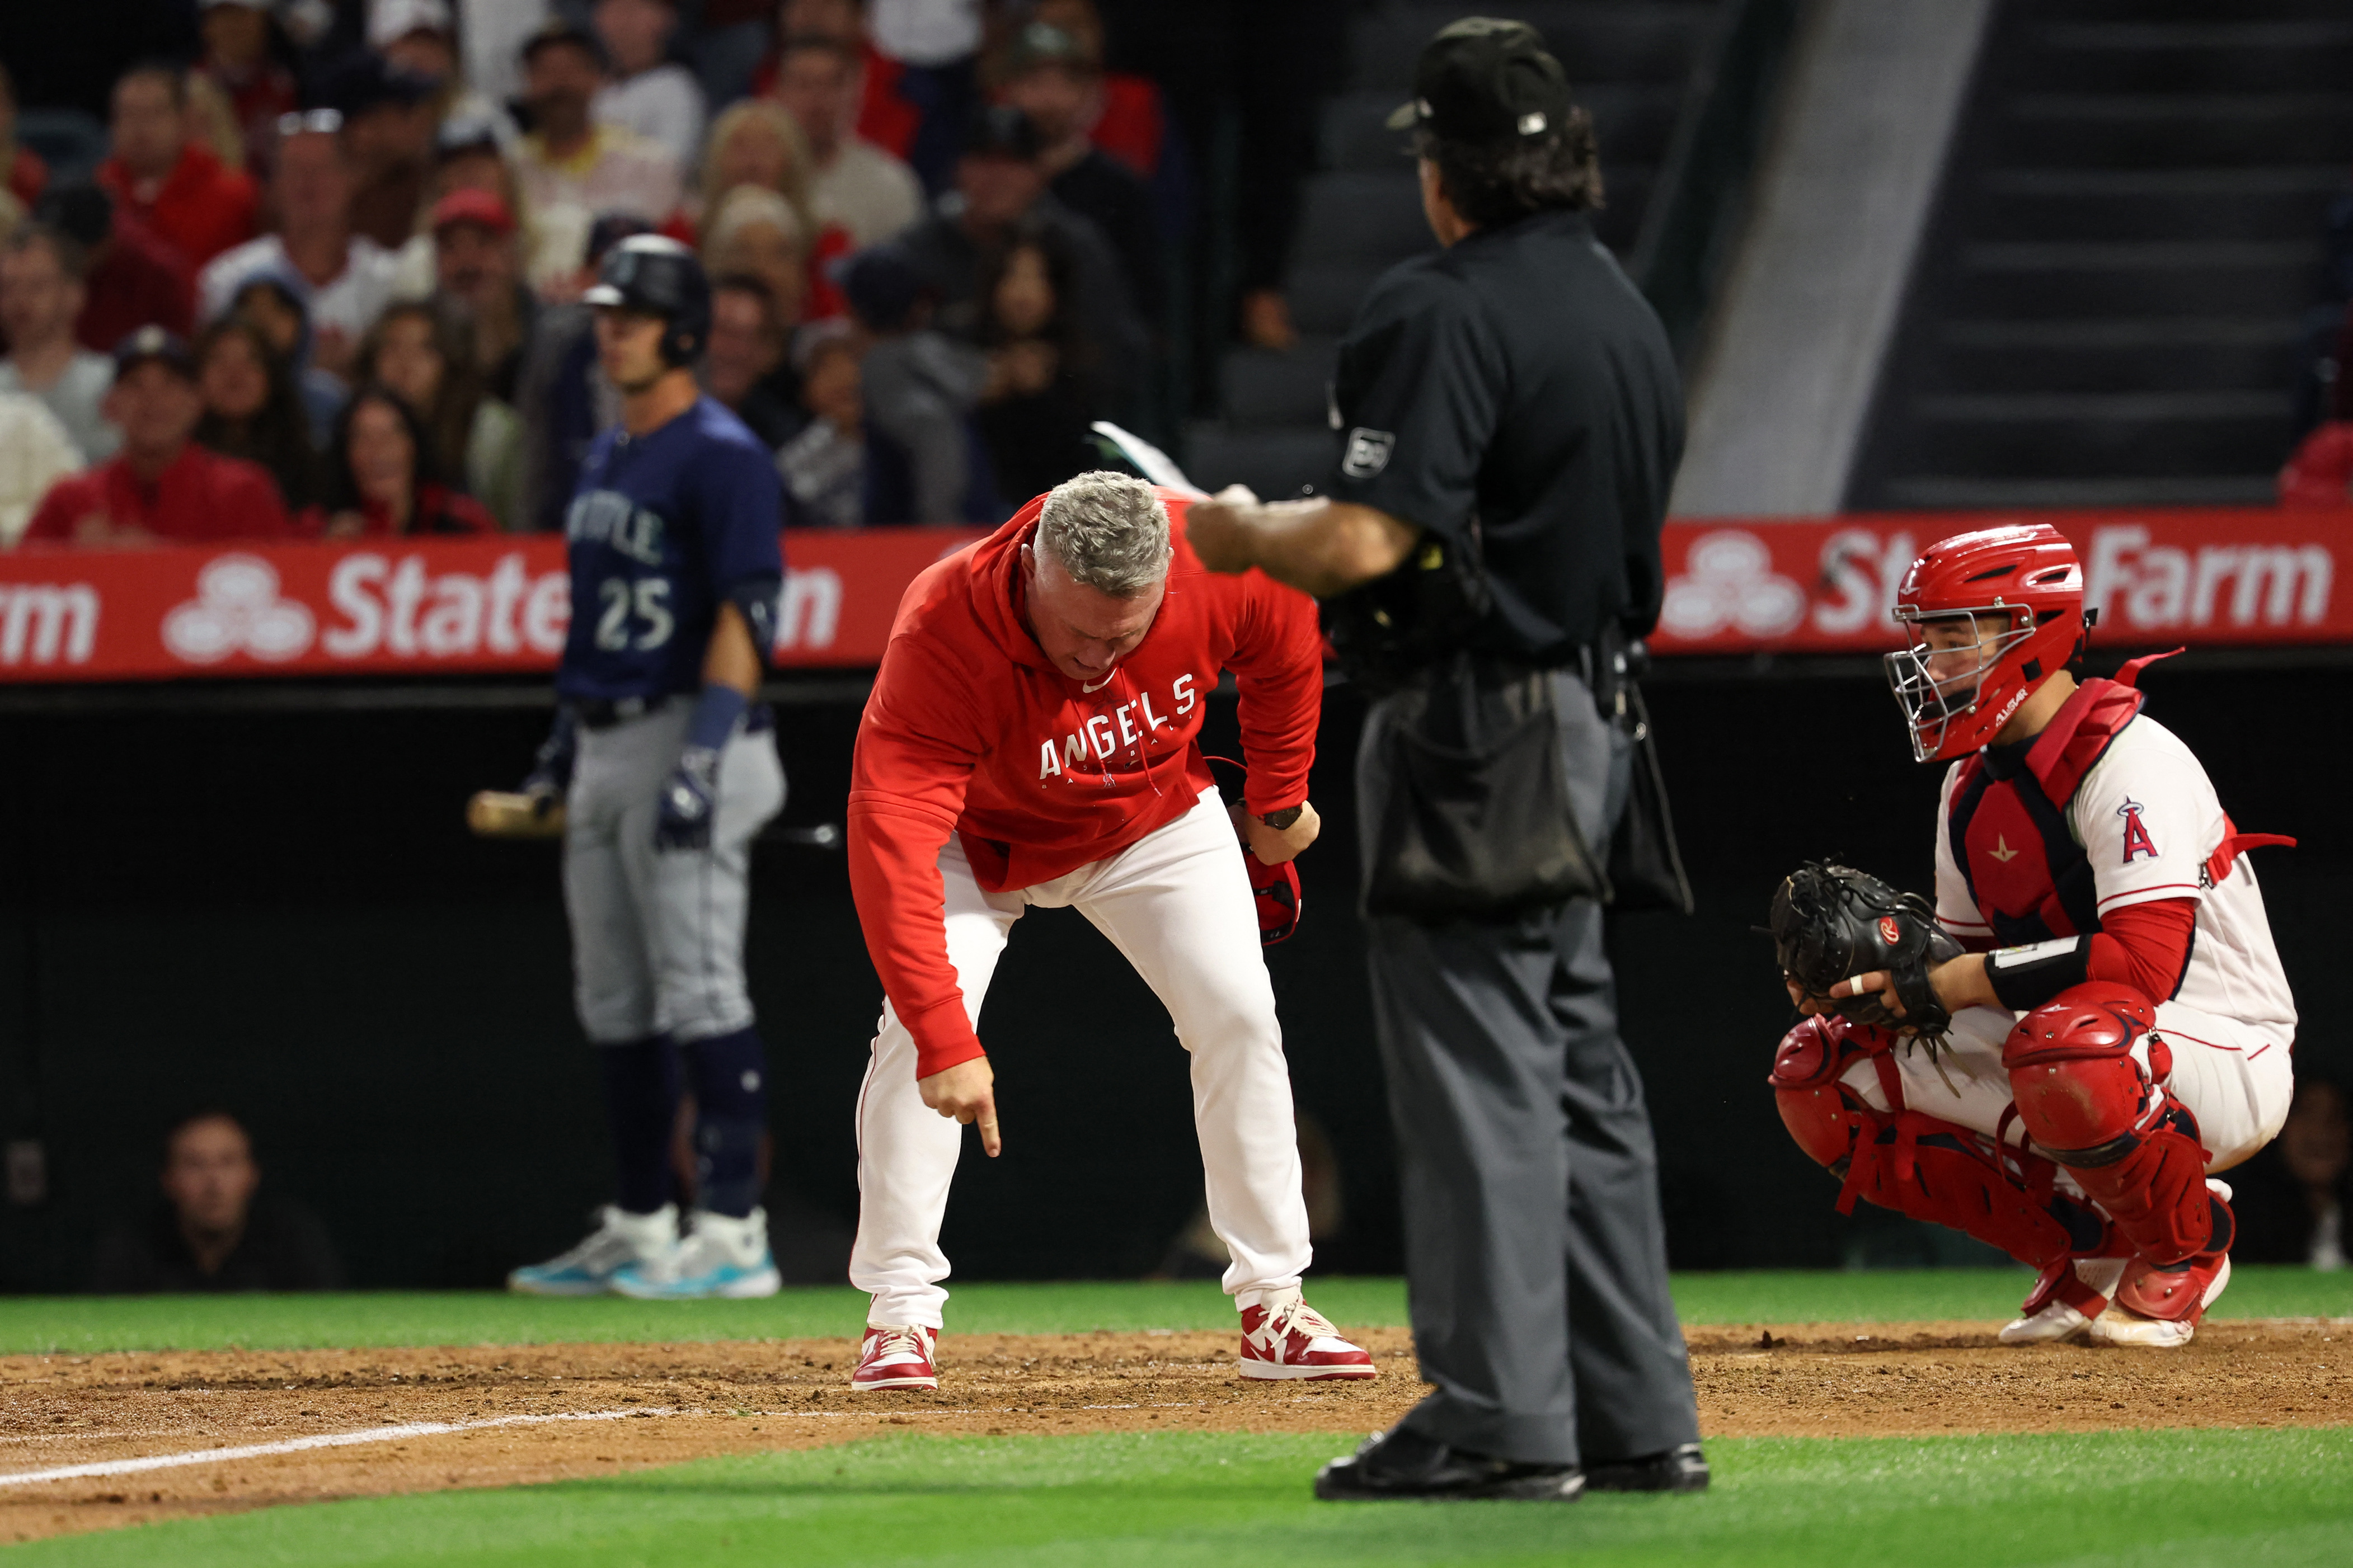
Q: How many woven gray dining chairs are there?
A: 0